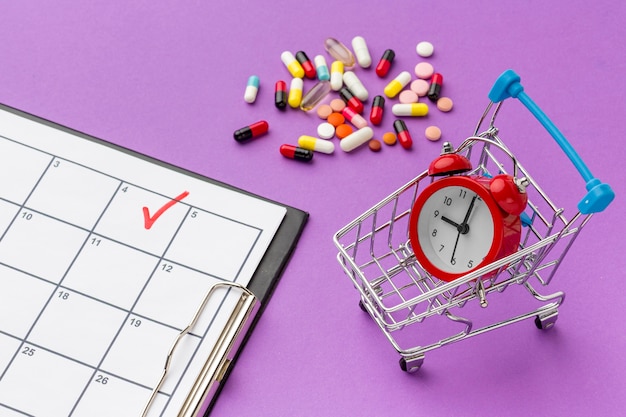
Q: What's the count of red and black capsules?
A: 9